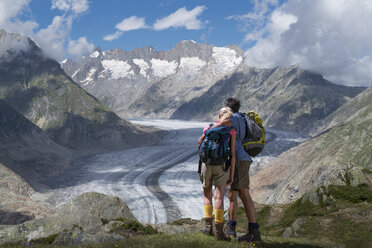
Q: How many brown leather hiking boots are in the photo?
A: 2